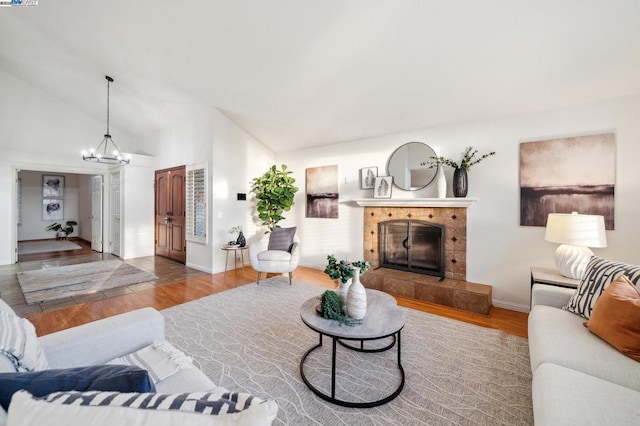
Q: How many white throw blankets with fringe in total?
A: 1